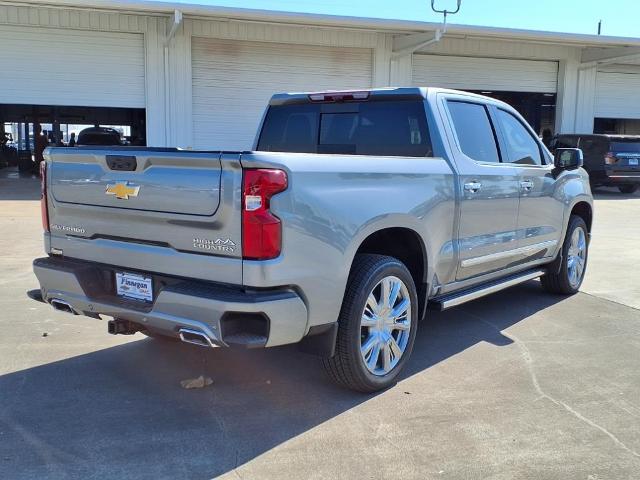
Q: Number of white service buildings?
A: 1